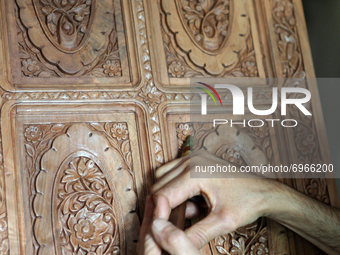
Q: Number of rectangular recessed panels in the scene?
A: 4